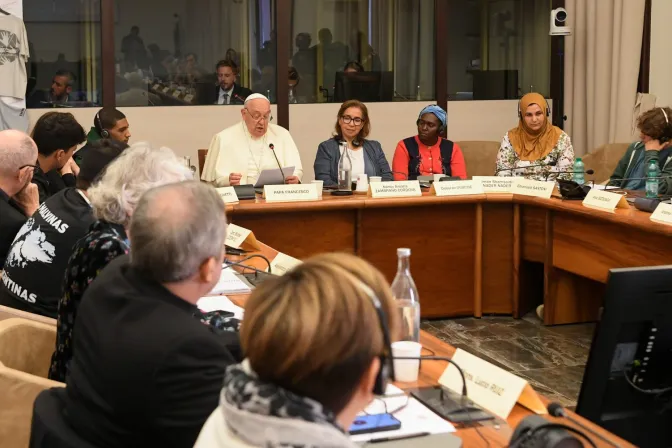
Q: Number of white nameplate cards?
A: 11